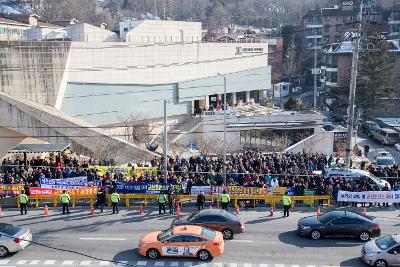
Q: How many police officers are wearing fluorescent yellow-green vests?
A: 6